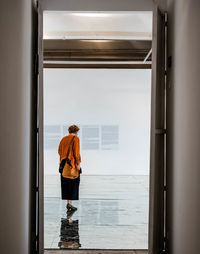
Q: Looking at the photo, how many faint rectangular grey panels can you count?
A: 4